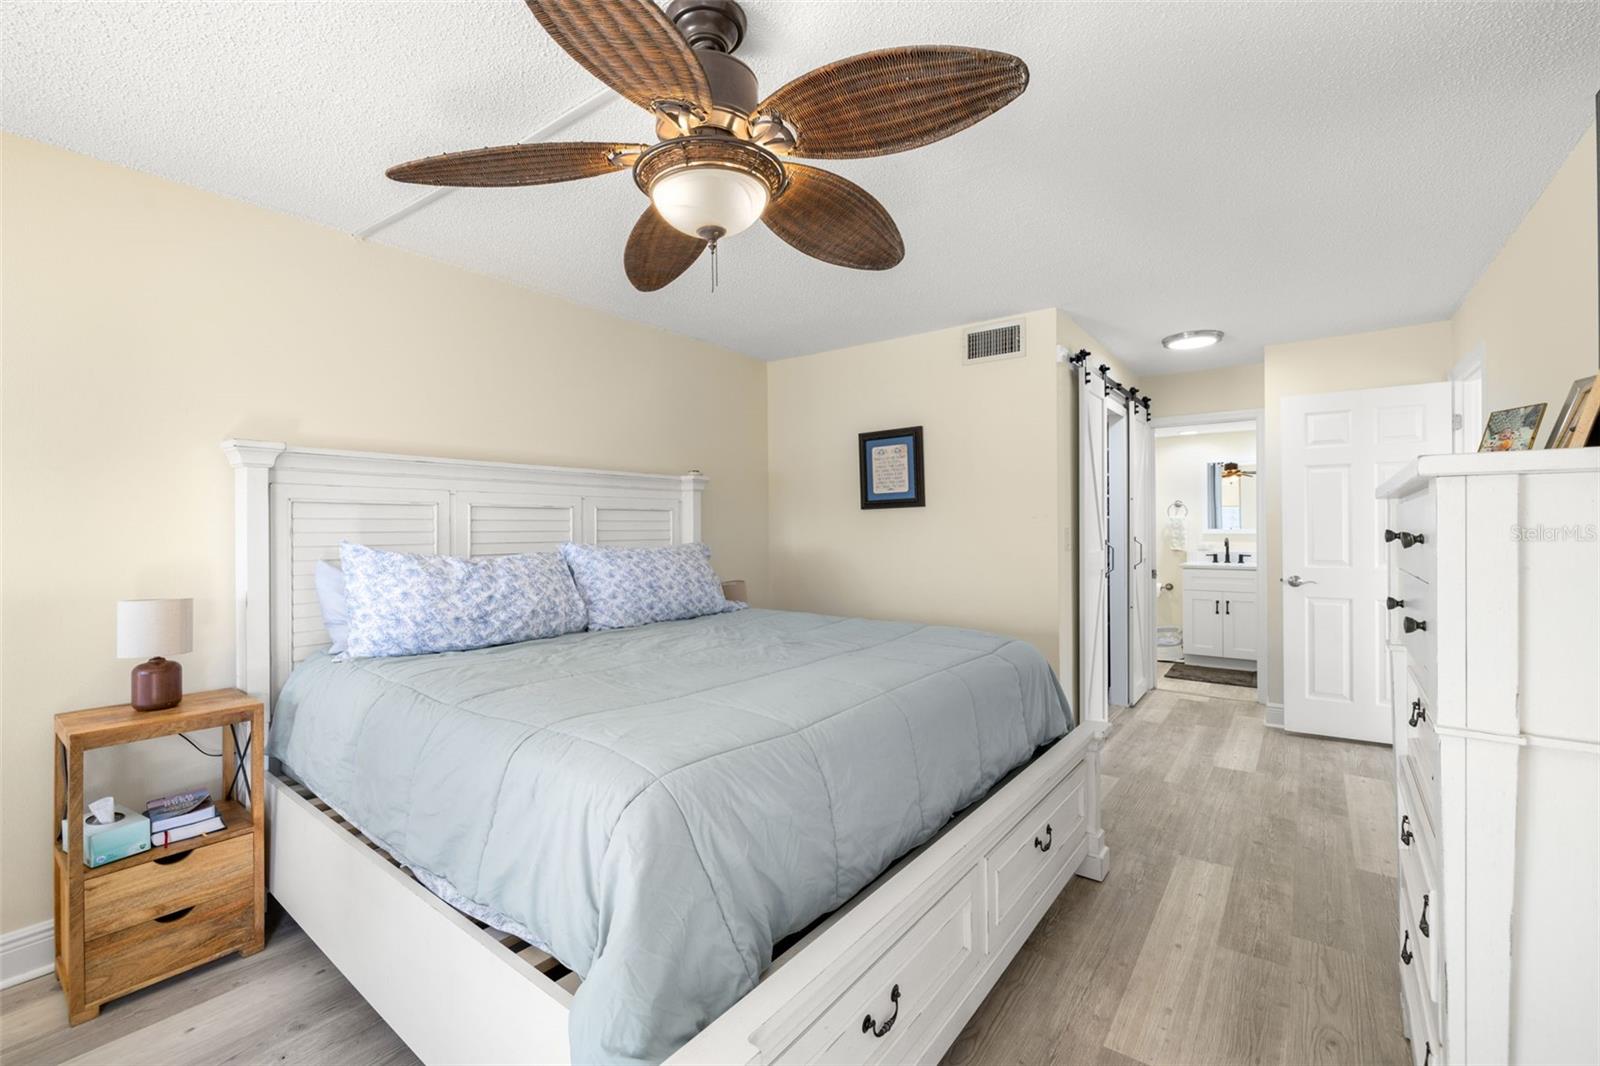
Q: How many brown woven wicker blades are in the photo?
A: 5